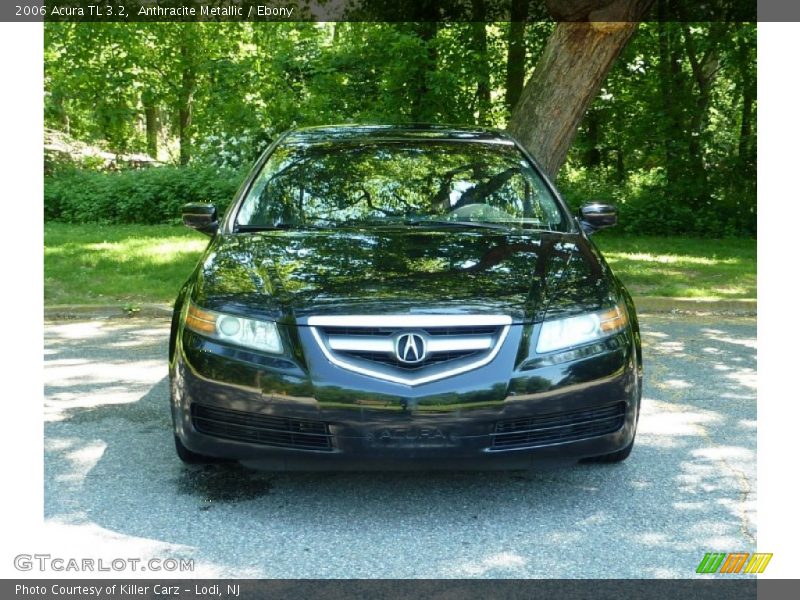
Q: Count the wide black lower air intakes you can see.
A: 2